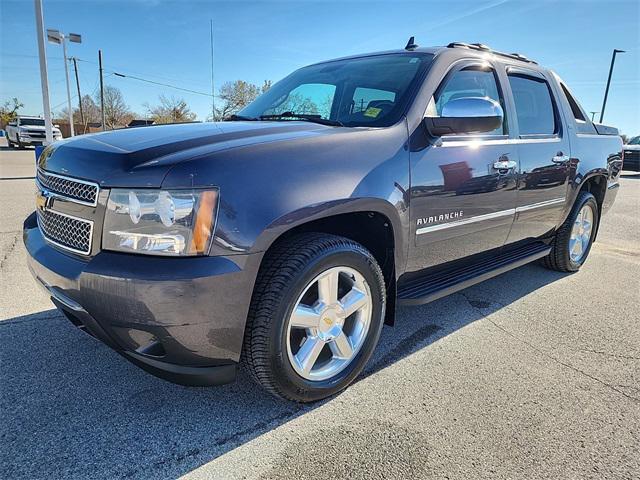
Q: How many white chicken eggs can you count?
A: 0